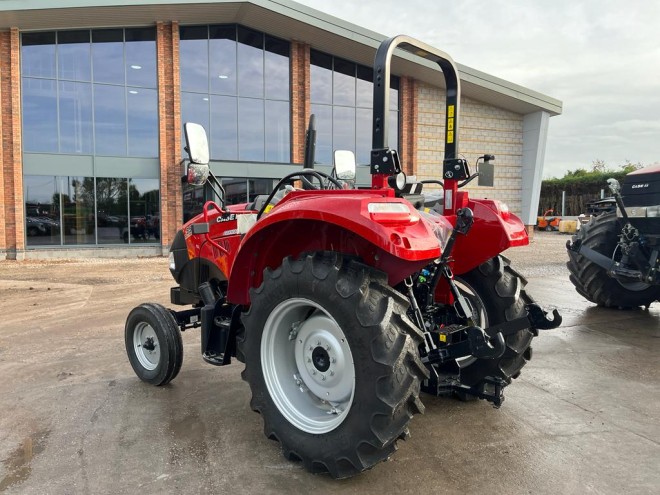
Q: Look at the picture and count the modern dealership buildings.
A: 1